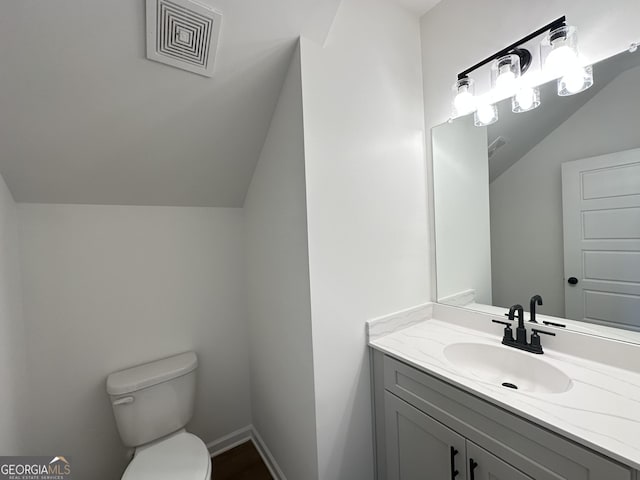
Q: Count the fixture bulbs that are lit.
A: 3